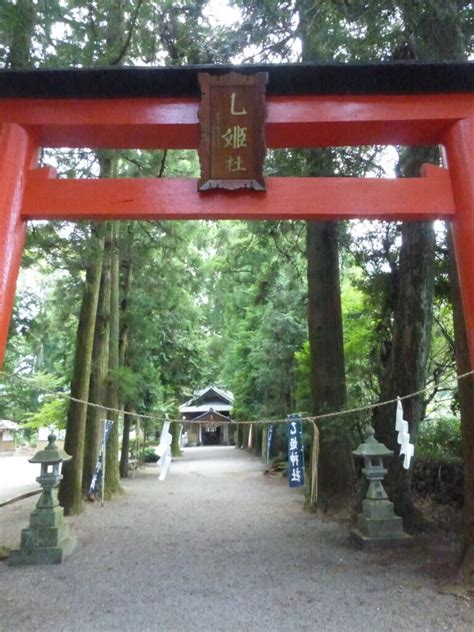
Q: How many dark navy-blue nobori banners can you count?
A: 3